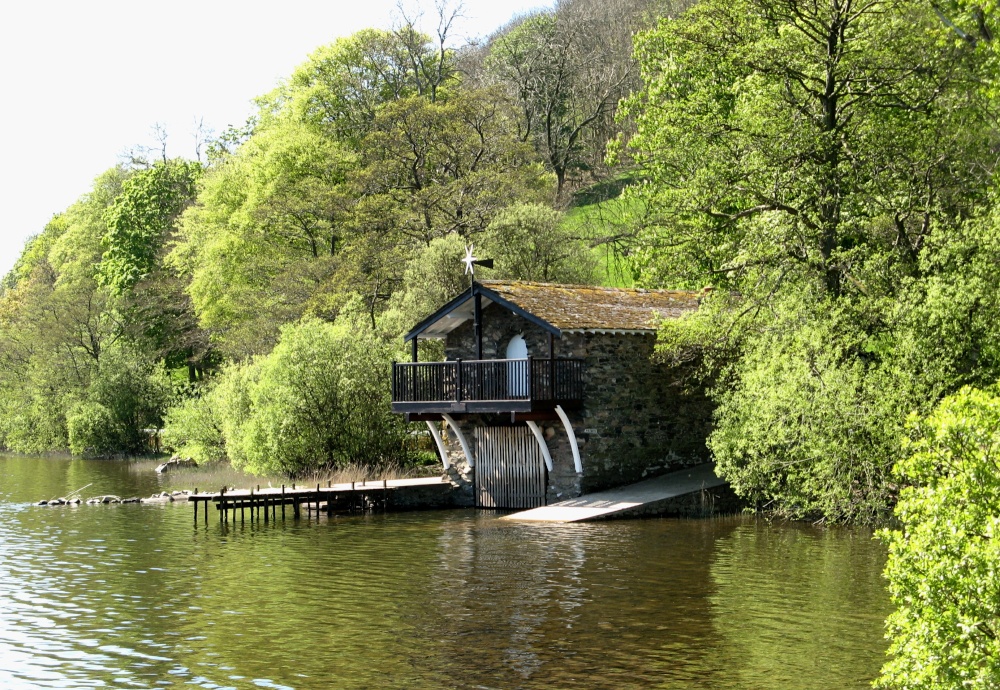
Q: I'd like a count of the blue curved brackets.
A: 0